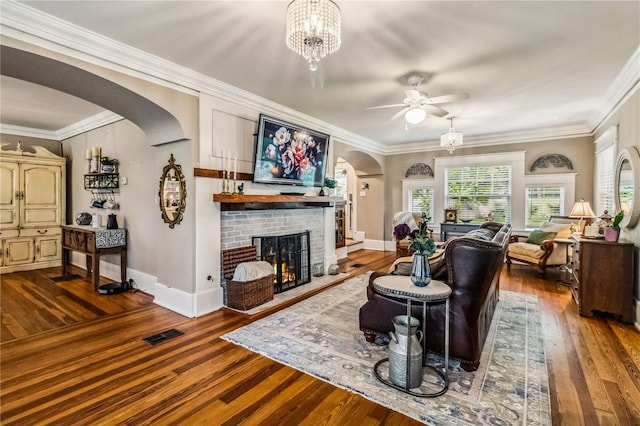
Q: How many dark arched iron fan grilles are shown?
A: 2